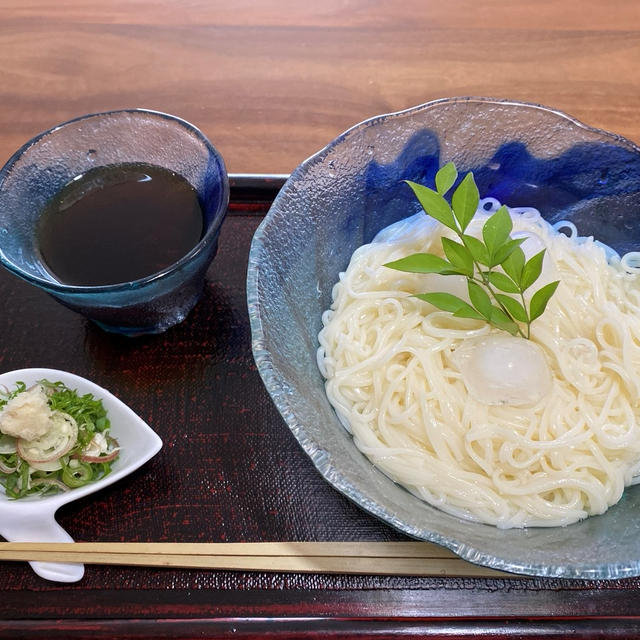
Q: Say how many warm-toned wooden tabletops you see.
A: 1